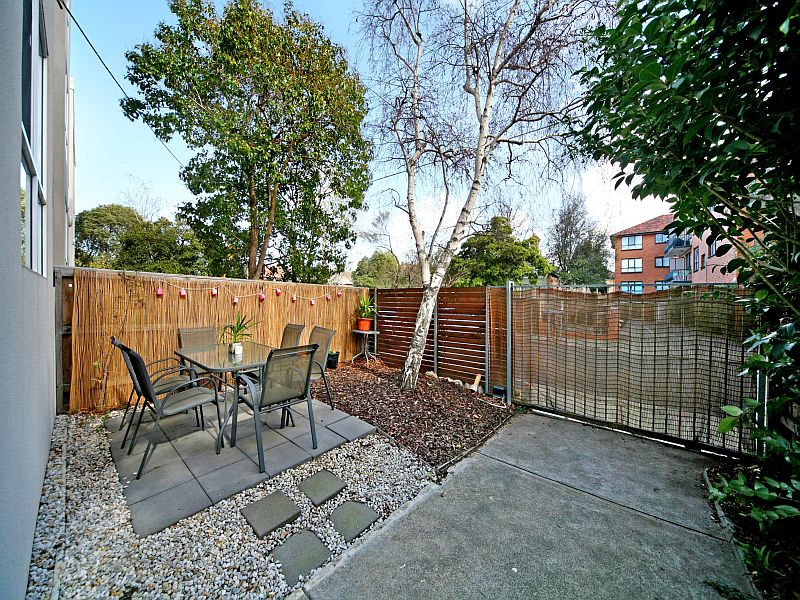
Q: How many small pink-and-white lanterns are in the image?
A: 10